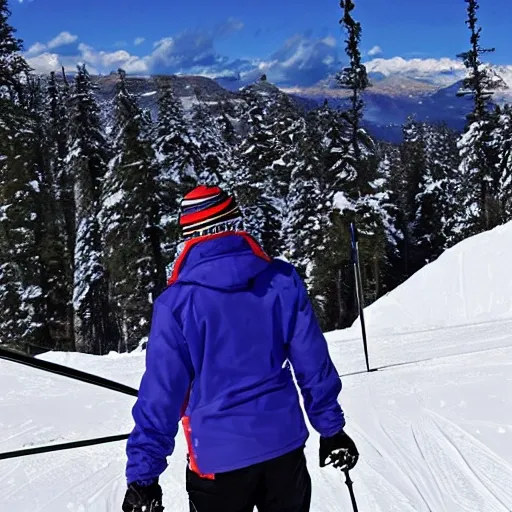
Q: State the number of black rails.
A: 2